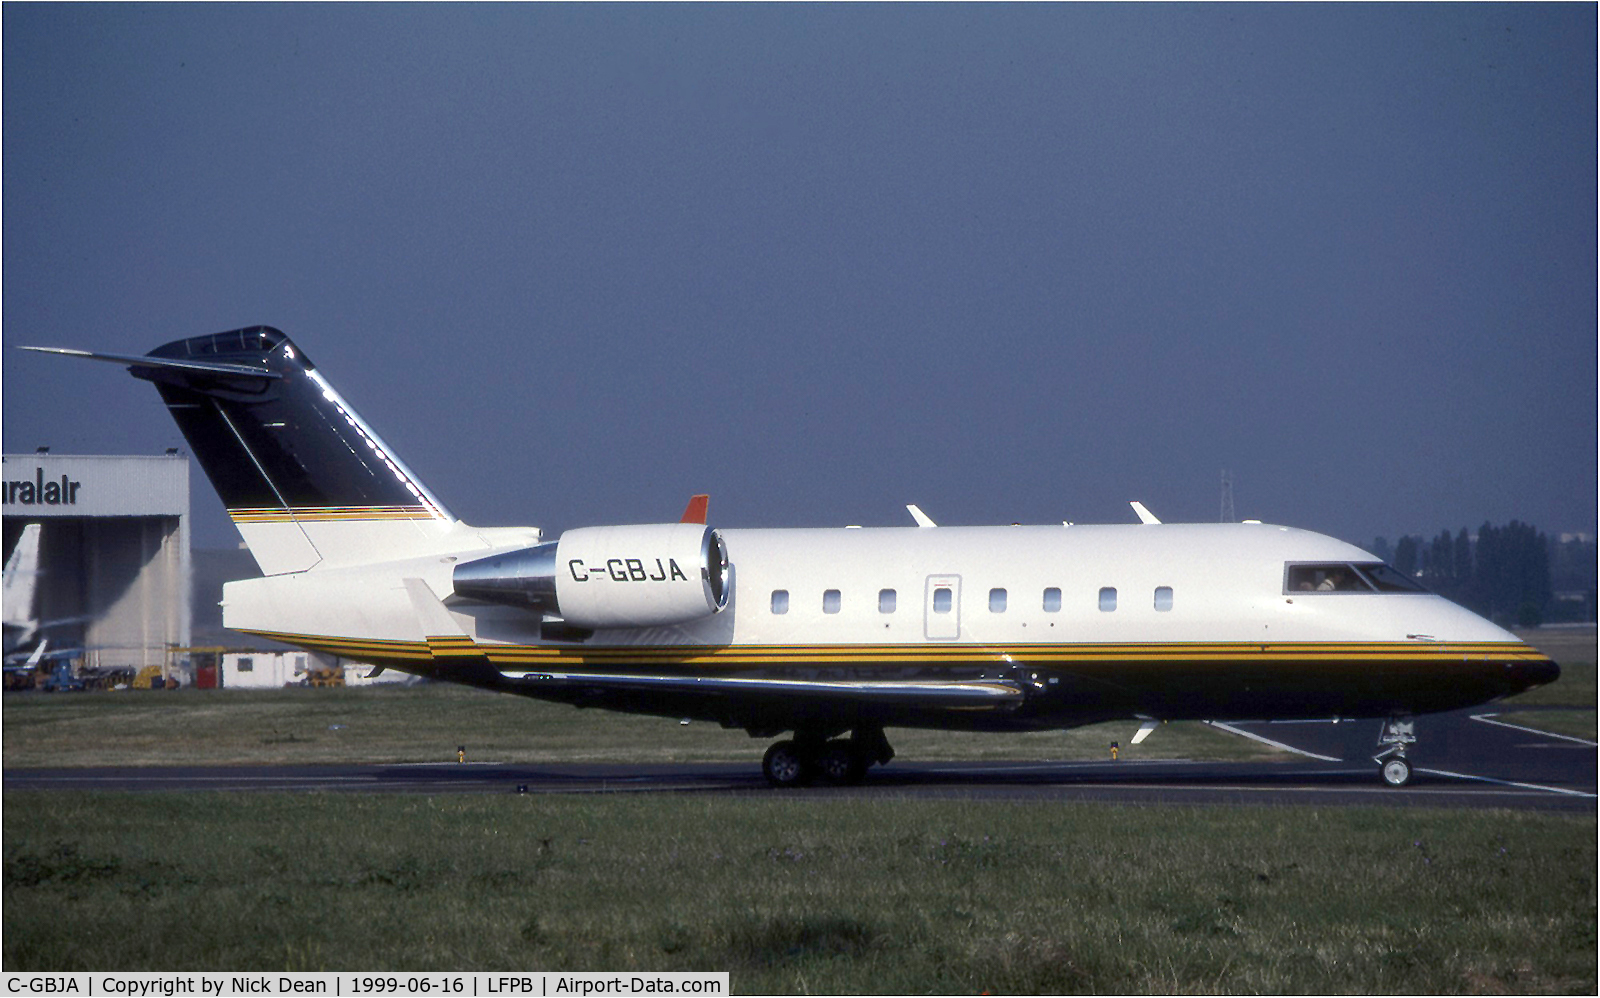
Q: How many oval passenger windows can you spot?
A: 8